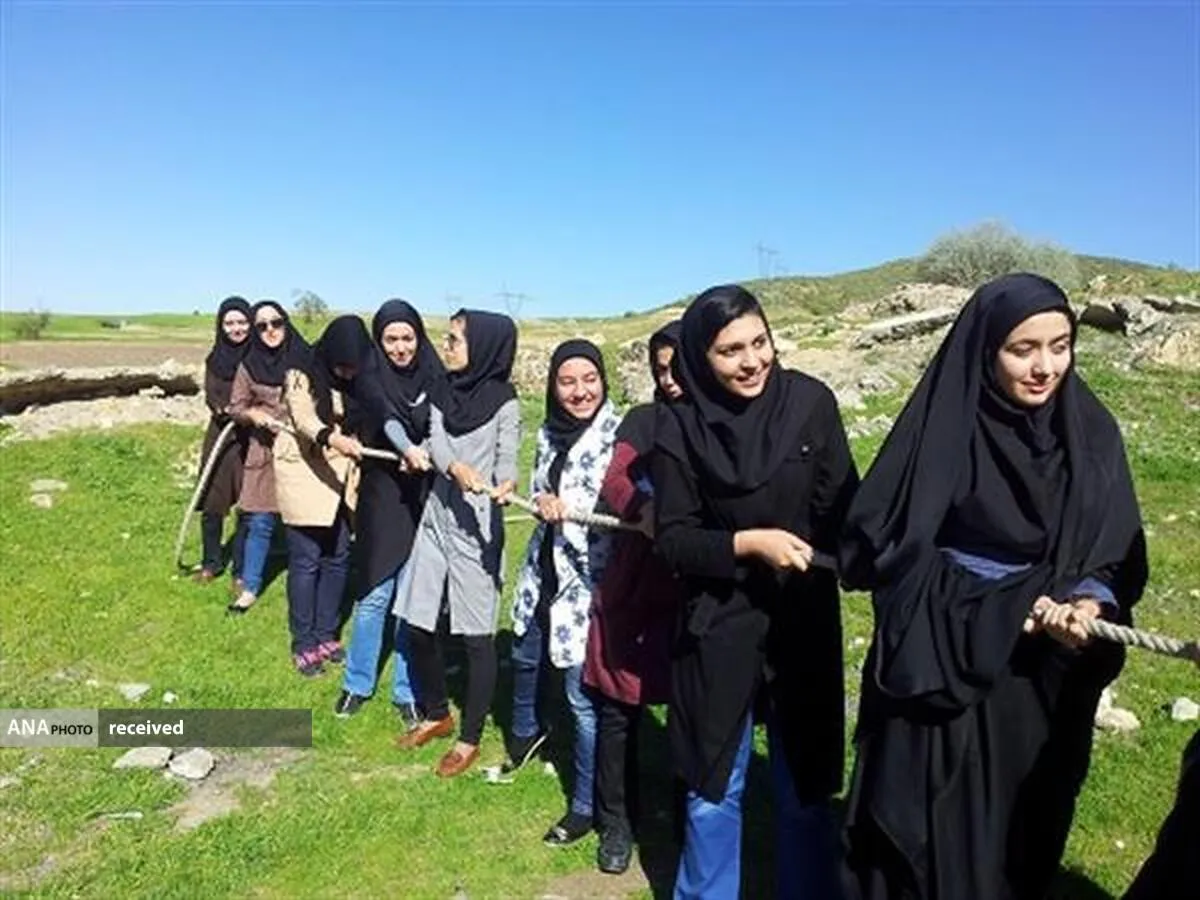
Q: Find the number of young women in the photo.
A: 9